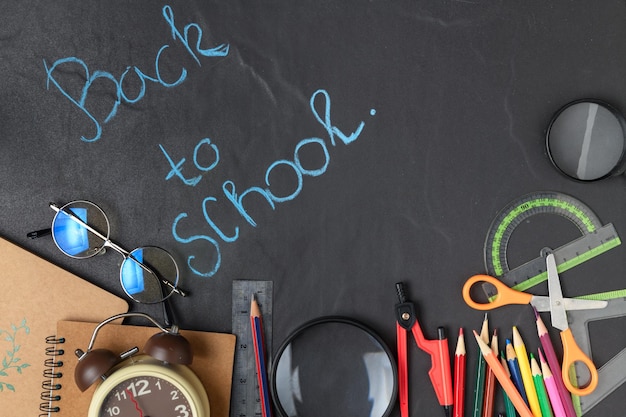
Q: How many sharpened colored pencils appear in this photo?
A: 10